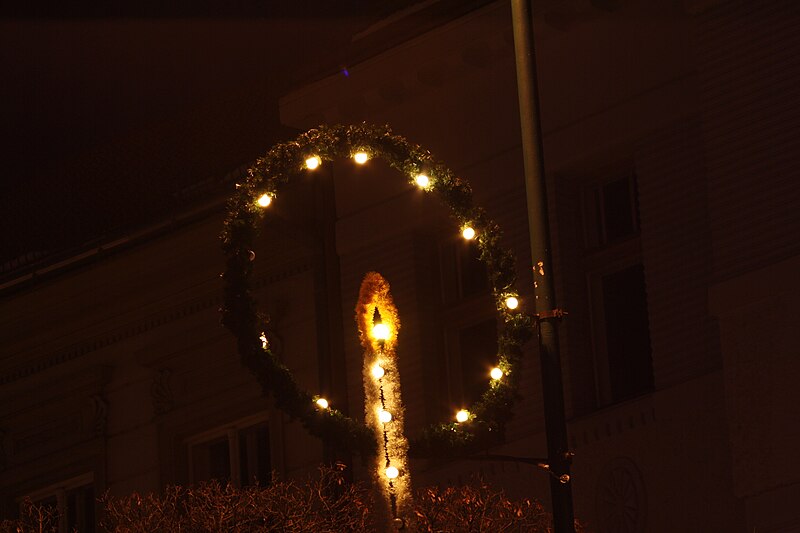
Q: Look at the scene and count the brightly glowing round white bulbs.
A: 13